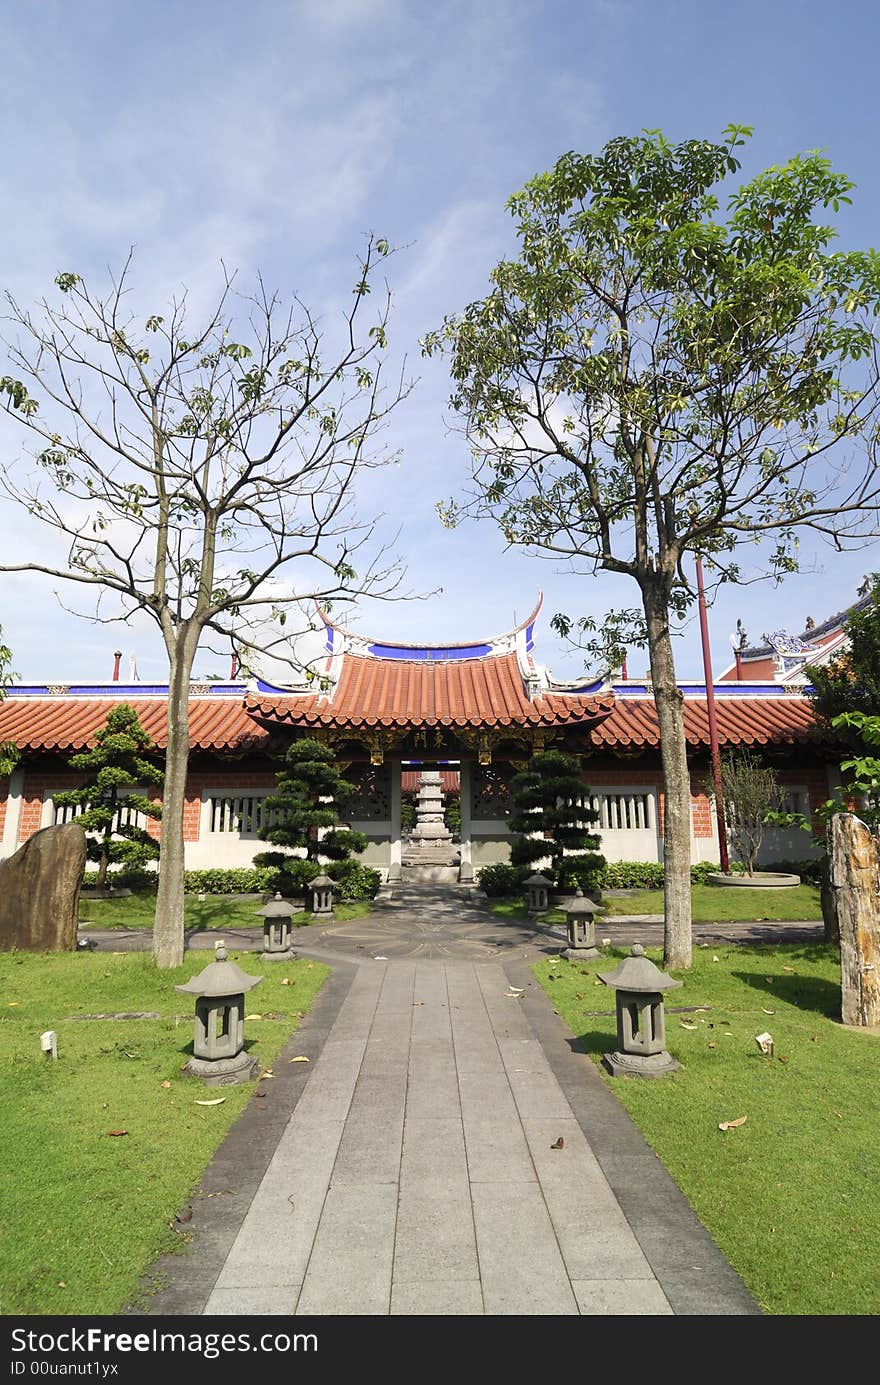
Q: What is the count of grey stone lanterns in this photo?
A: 6